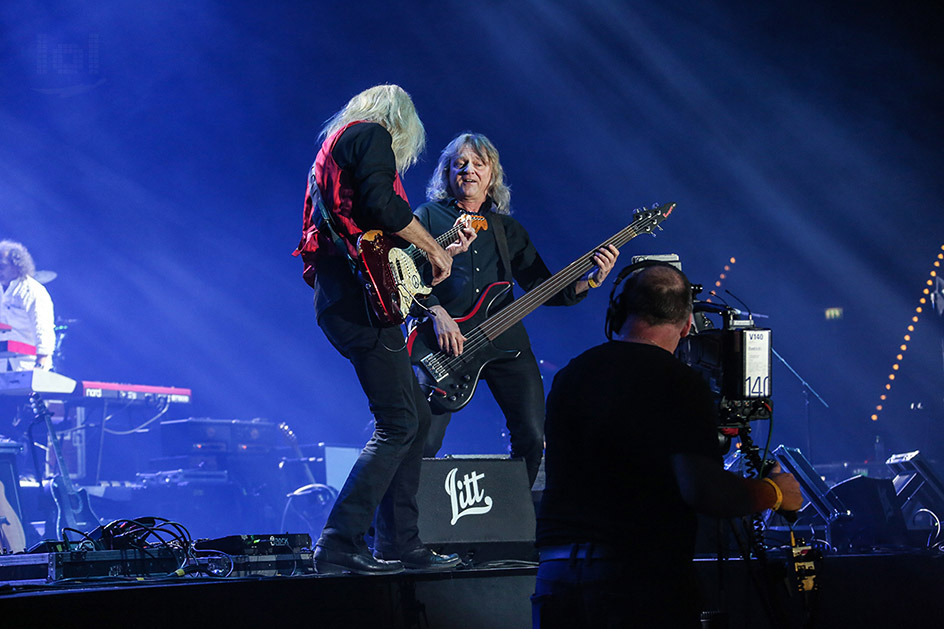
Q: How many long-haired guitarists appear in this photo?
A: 2